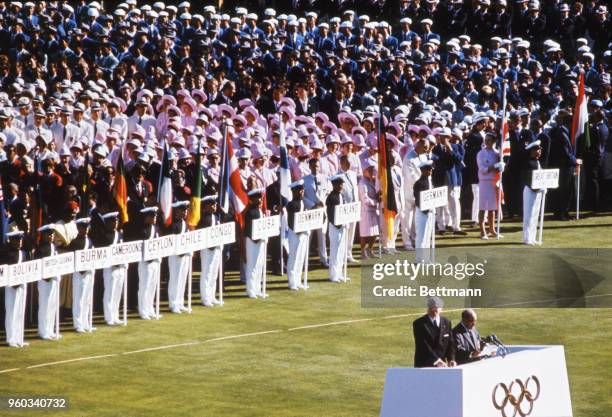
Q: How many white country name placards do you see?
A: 13